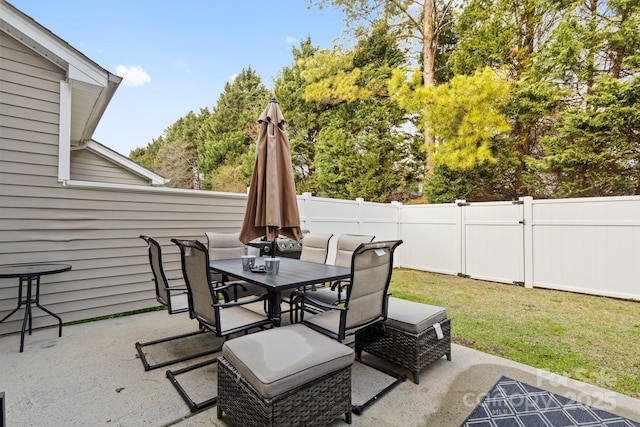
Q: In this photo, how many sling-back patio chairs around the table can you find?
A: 6